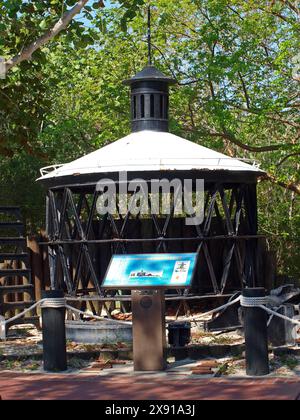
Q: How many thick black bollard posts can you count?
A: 2